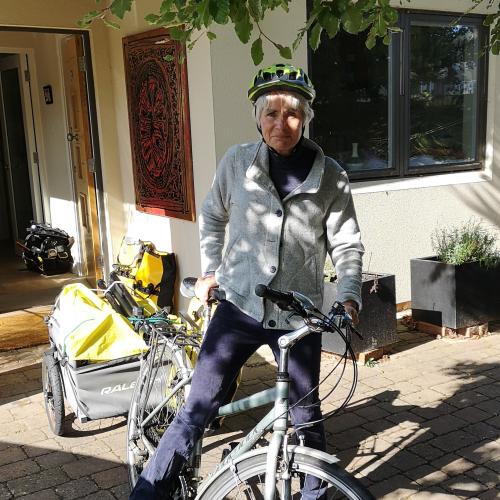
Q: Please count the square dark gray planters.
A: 2